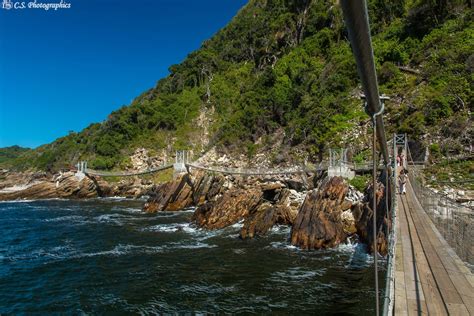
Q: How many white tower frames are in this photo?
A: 4